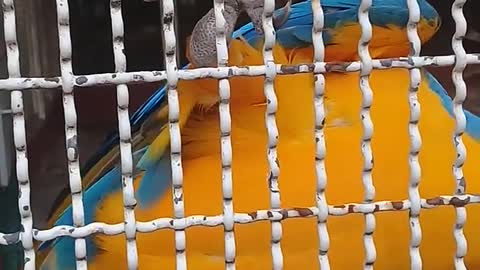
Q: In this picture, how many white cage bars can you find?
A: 12